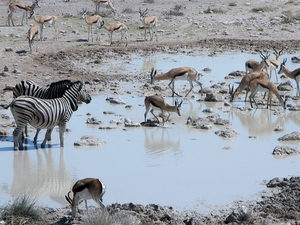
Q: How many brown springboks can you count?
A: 15